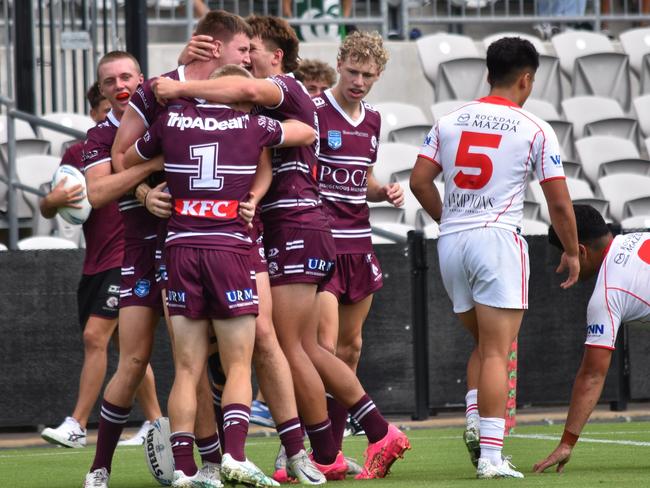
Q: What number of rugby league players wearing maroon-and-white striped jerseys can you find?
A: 5